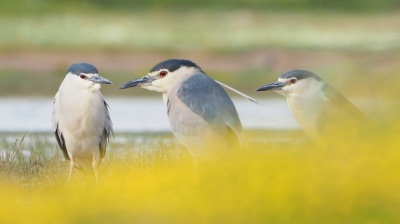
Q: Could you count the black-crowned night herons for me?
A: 3